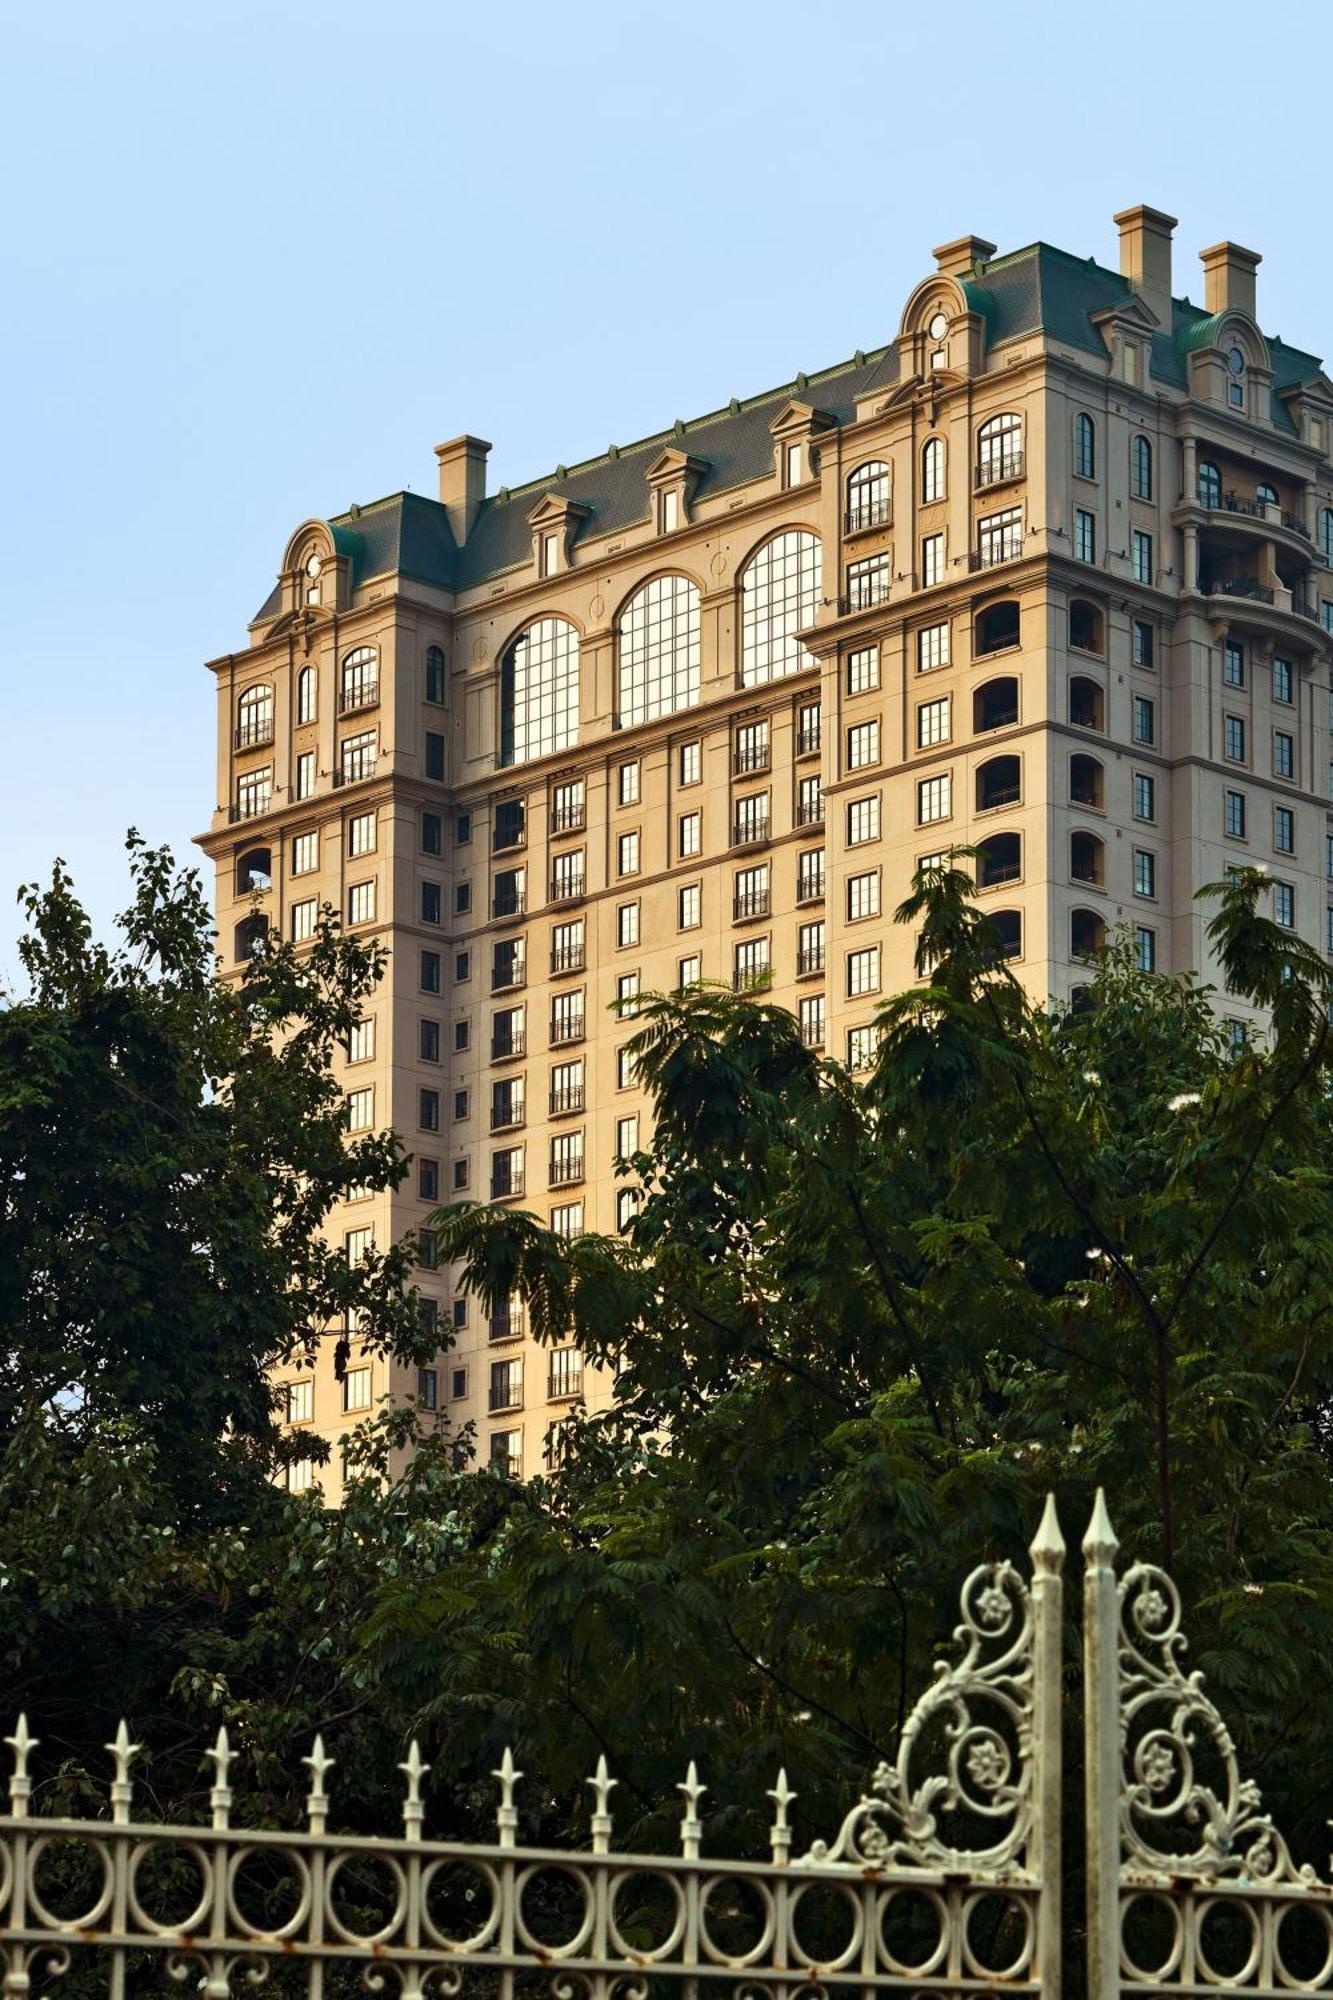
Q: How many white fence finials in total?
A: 11